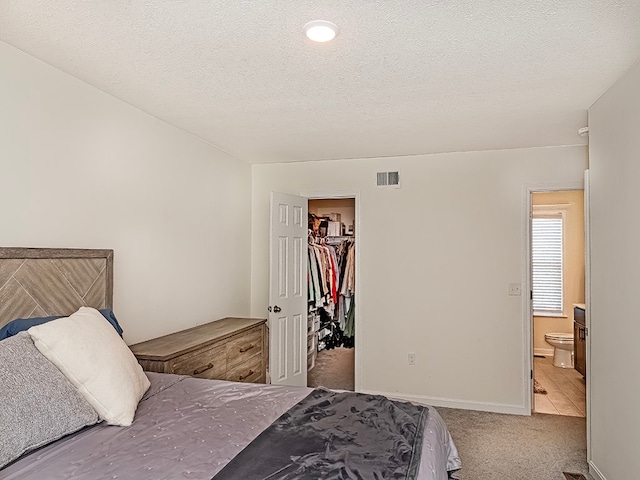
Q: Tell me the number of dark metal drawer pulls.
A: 3